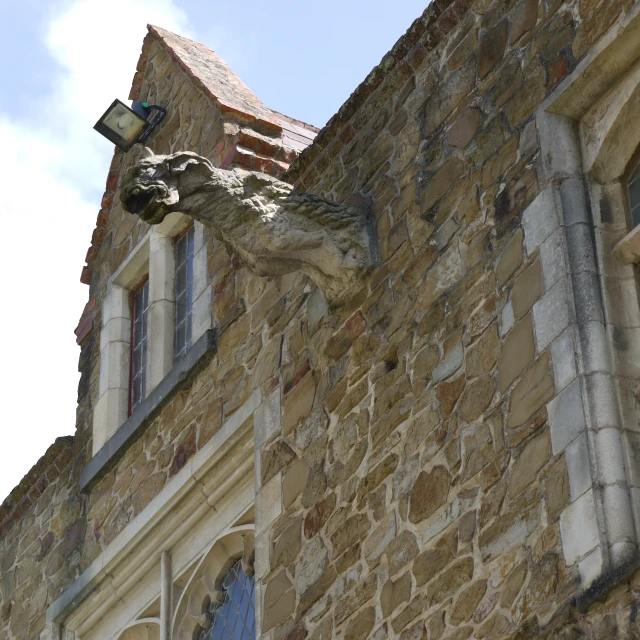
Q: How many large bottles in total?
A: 0